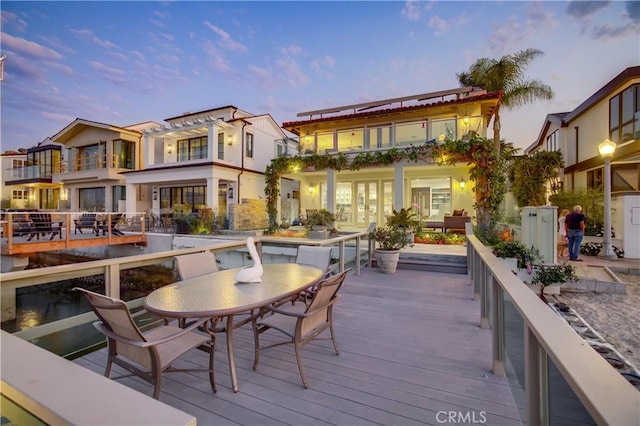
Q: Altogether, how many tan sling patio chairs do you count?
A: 4